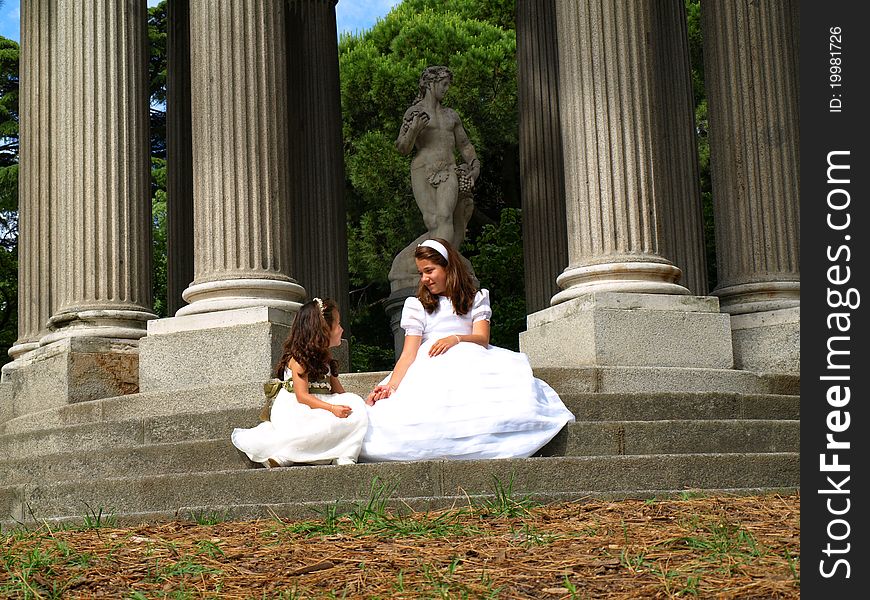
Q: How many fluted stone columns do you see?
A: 9